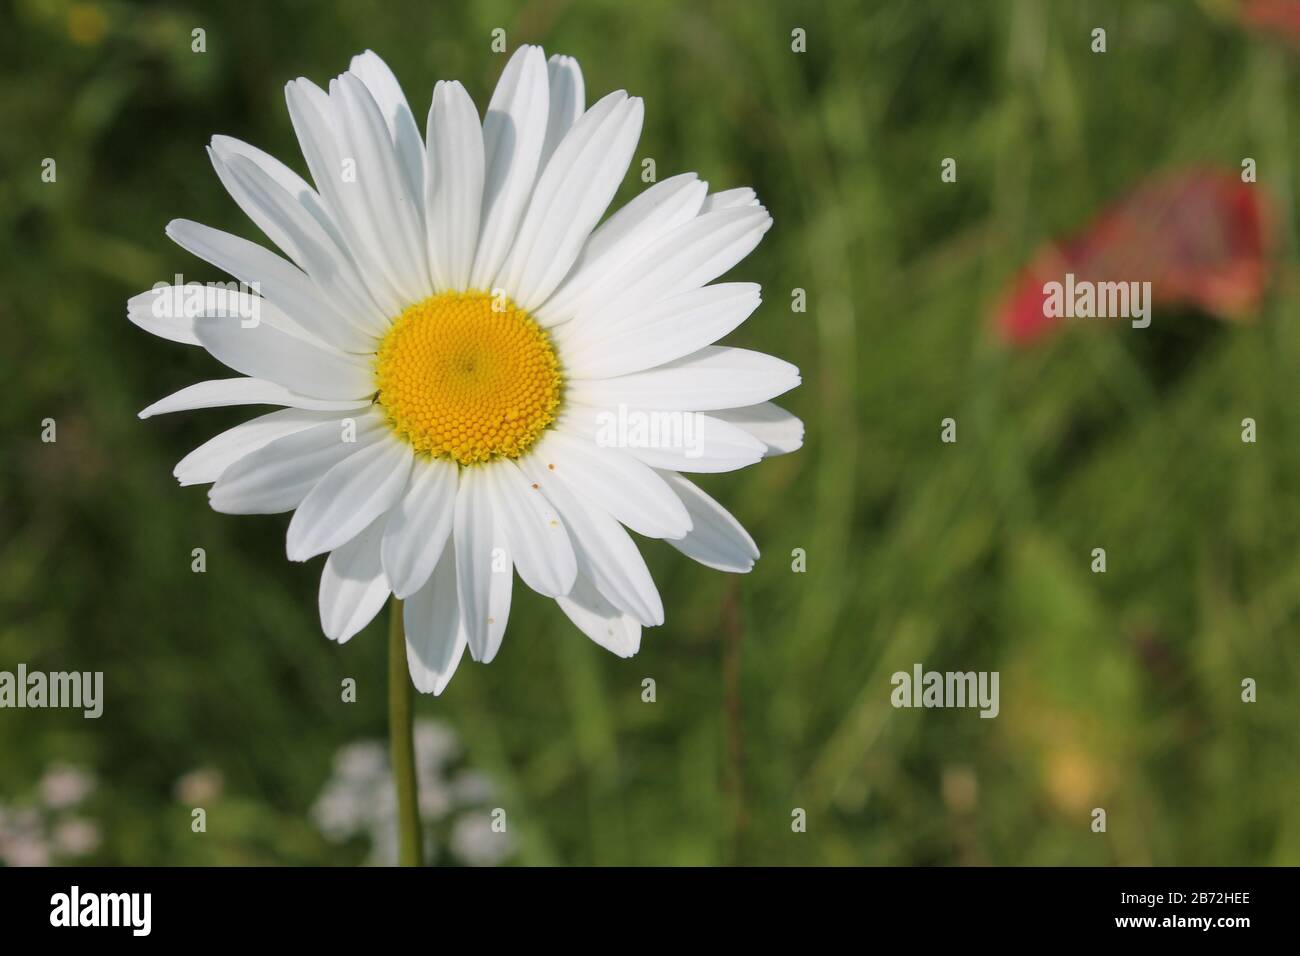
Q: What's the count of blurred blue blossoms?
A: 0